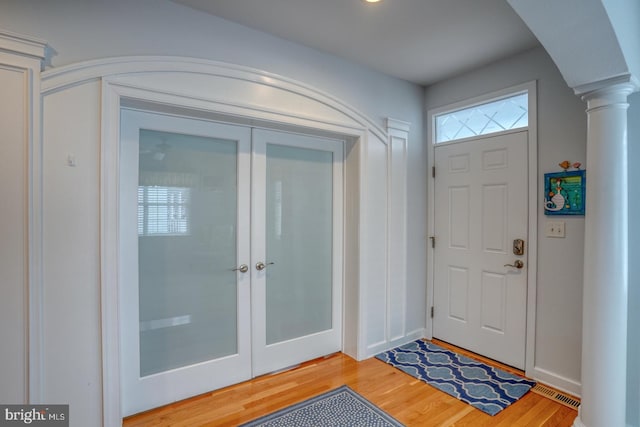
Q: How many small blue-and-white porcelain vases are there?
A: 0